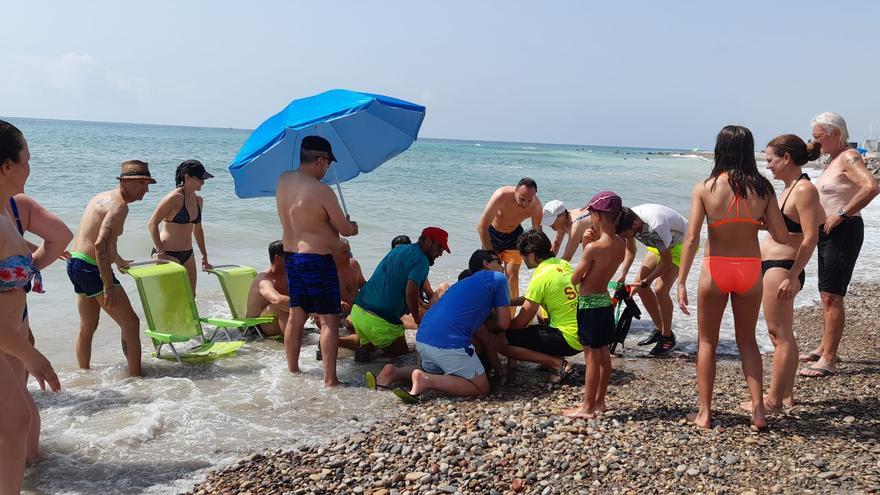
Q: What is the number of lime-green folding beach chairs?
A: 2